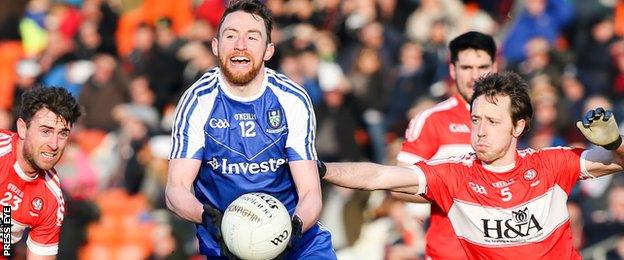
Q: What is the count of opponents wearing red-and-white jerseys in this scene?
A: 3